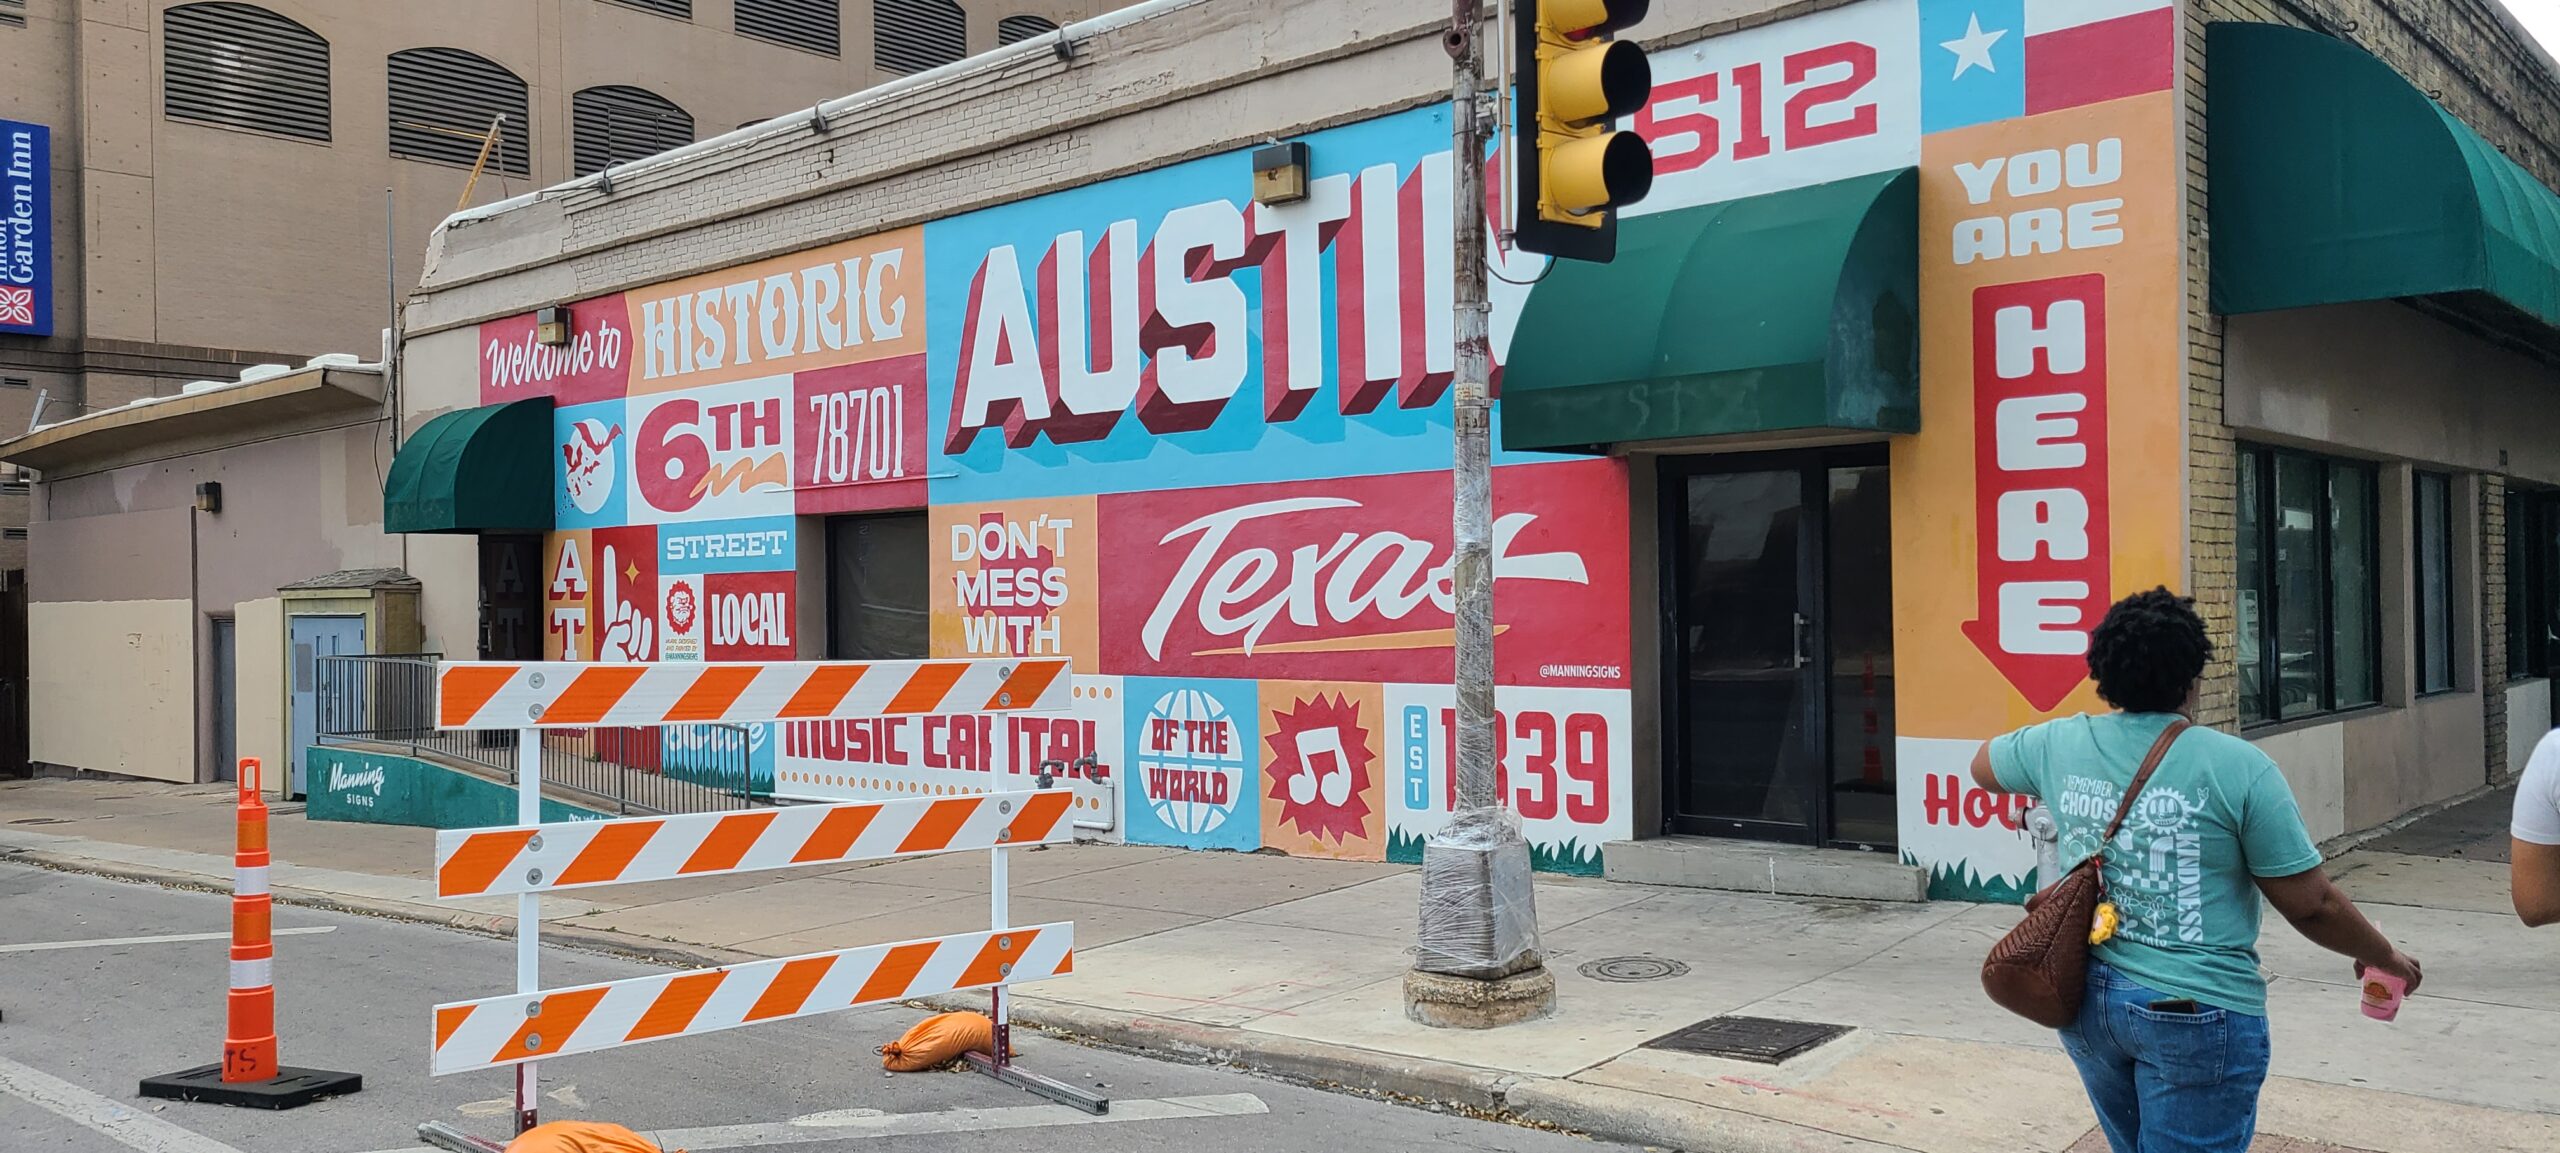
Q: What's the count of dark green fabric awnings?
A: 3